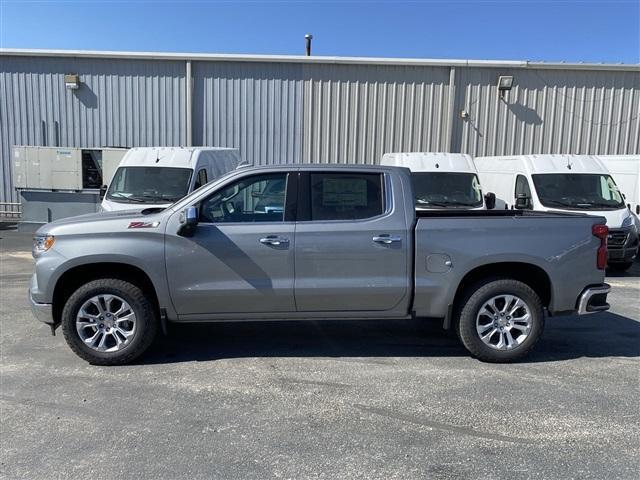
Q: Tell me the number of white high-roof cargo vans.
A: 4